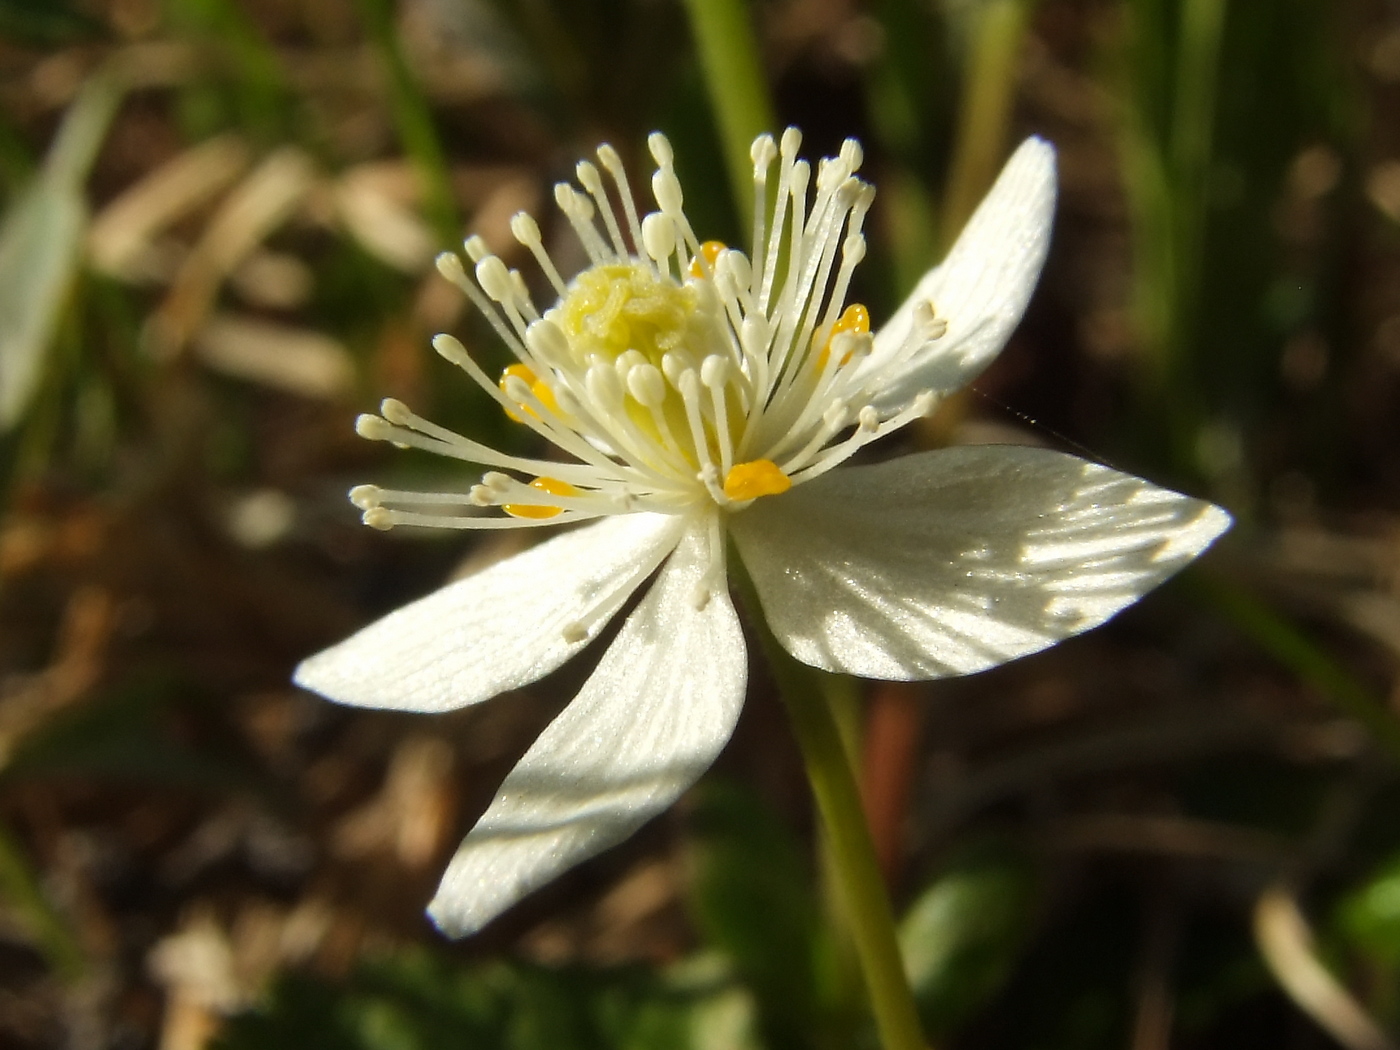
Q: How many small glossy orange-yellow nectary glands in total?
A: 5